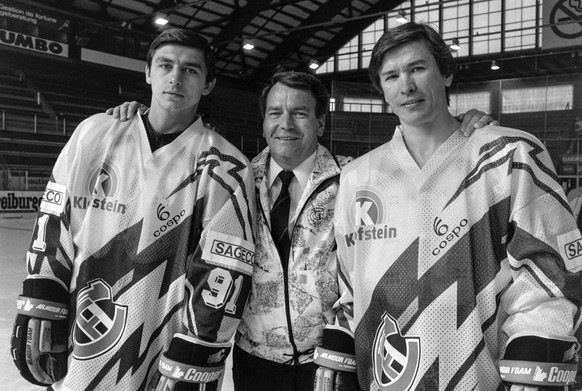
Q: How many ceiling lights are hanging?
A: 6